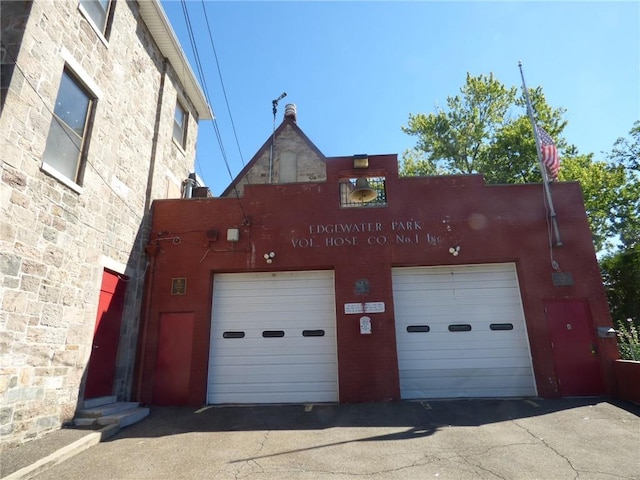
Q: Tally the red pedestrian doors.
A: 3